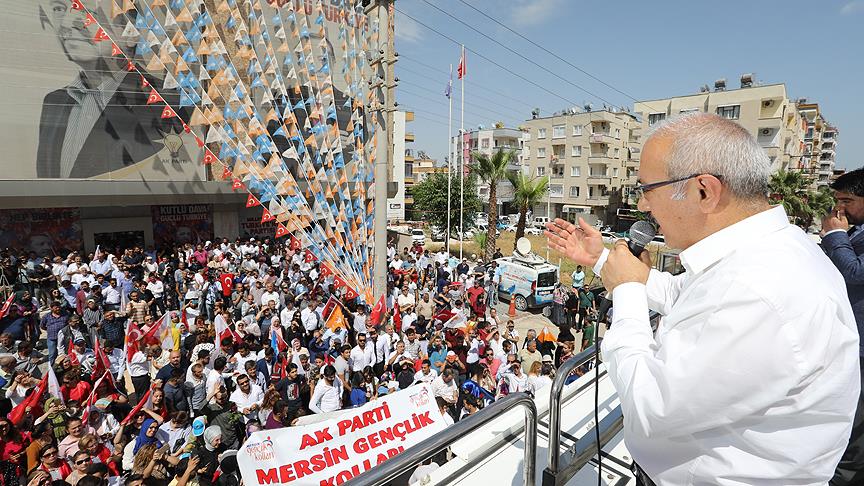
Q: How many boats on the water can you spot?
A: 0